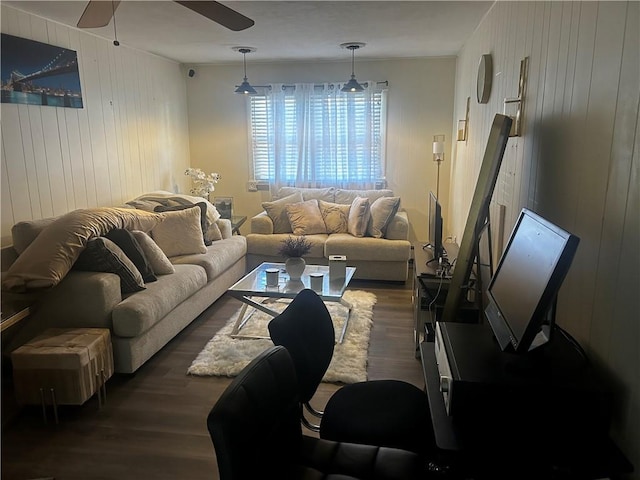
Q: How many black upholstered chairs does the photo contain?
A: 2